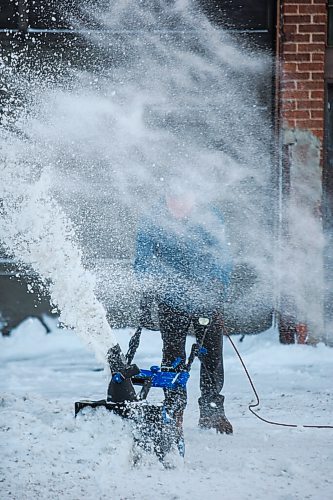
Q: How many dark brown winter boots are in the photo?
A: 2